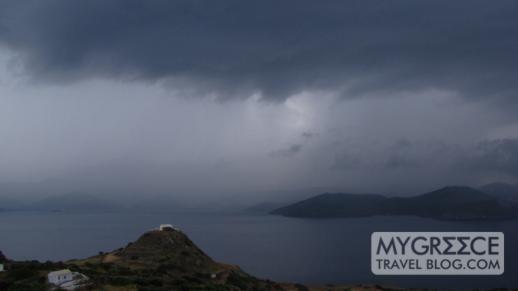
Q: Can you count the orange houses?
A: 0